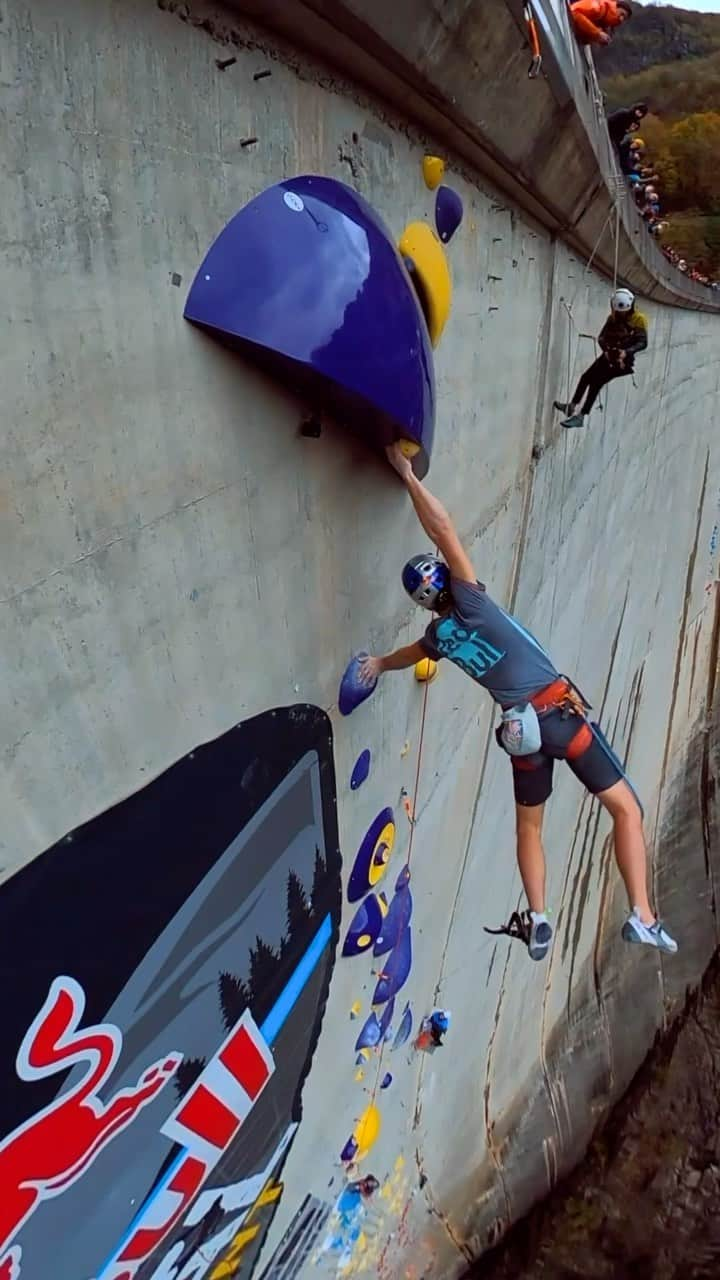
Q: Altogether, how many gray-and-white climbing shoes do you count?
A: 2